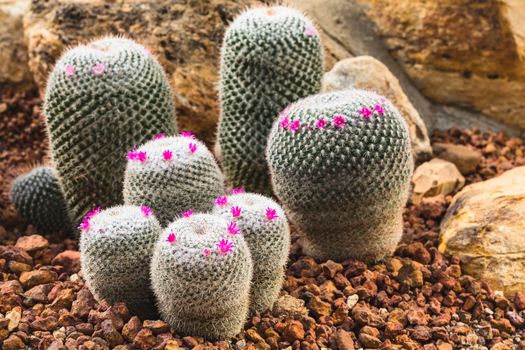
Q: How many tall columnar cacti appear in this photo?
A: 2